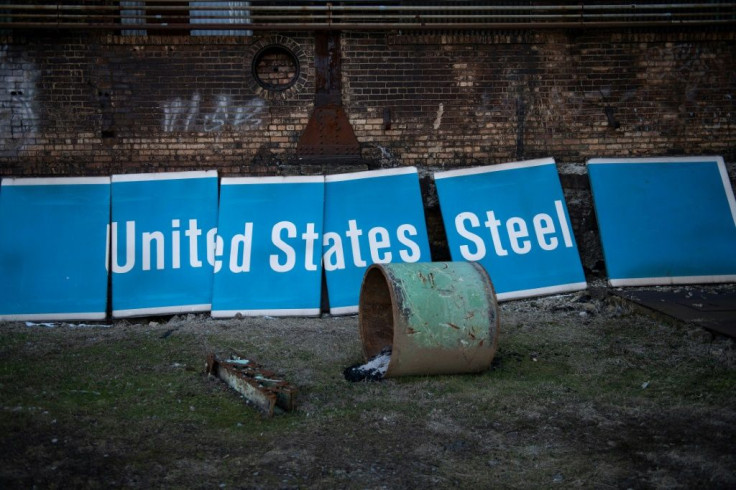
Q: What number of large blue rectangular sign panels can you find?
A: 6